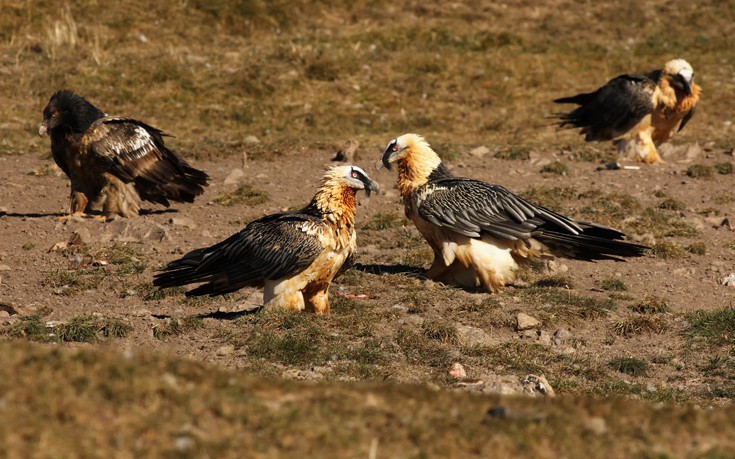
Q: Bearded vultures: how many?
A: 4